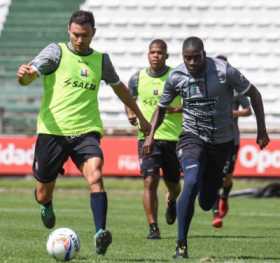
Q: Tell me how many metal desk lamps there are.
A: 0